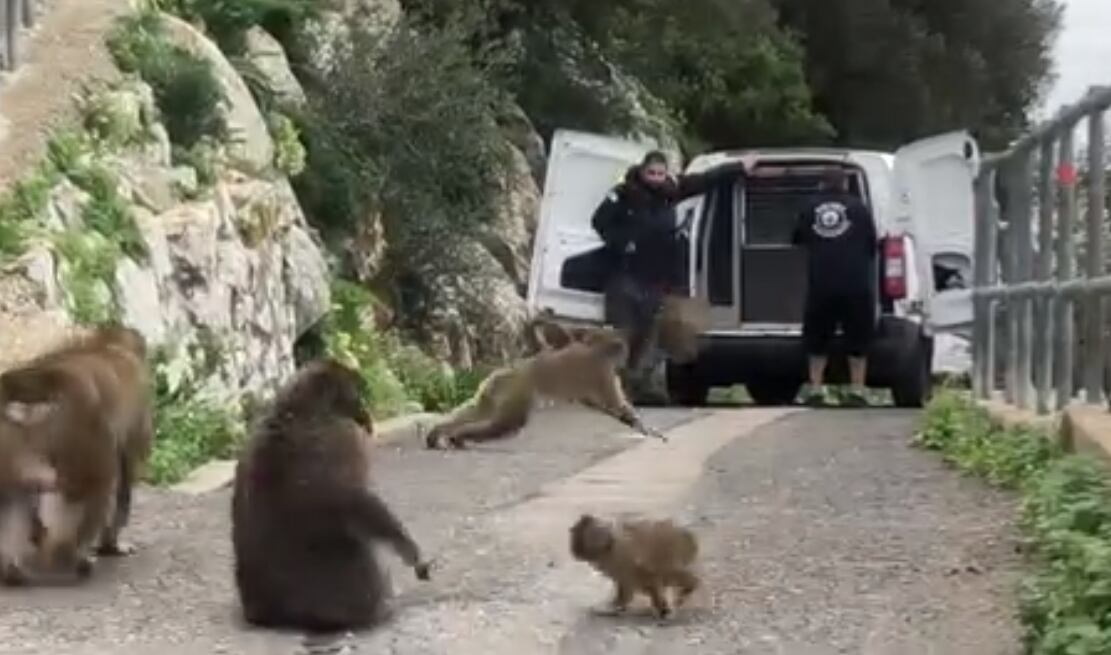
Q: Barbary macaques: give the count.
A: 5